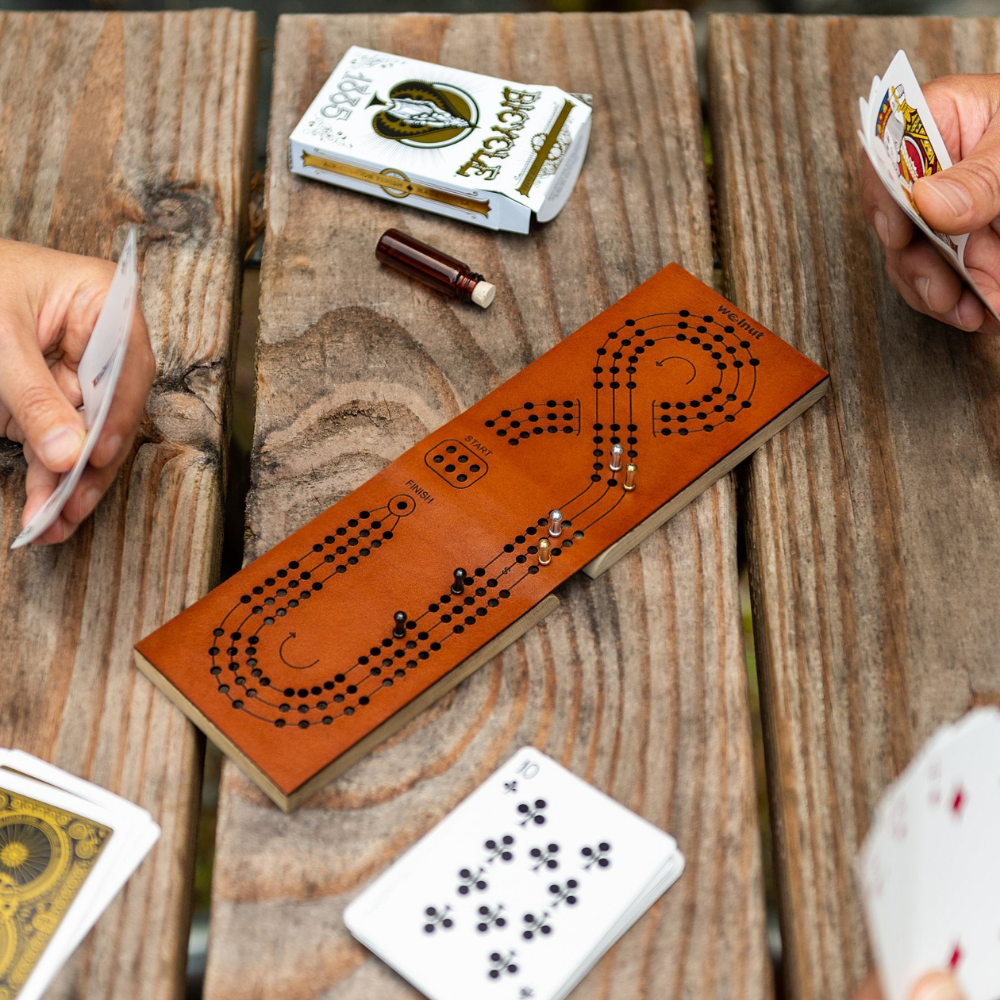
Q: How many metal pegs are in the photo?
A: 6